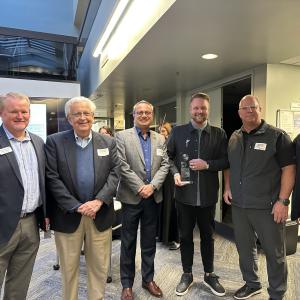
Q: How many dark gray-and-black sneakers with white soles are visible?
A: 3